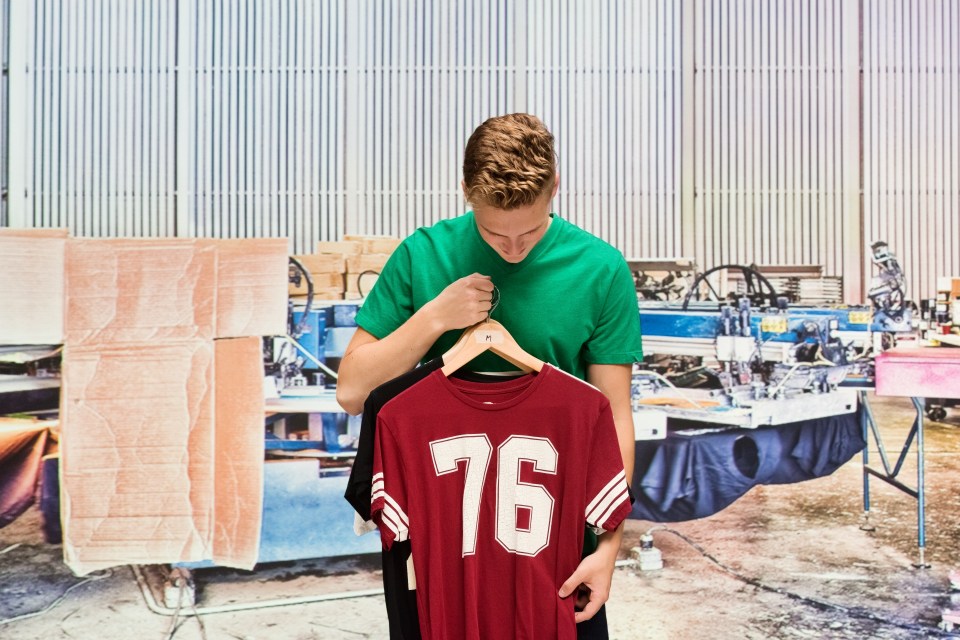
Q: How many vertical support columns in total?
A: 6